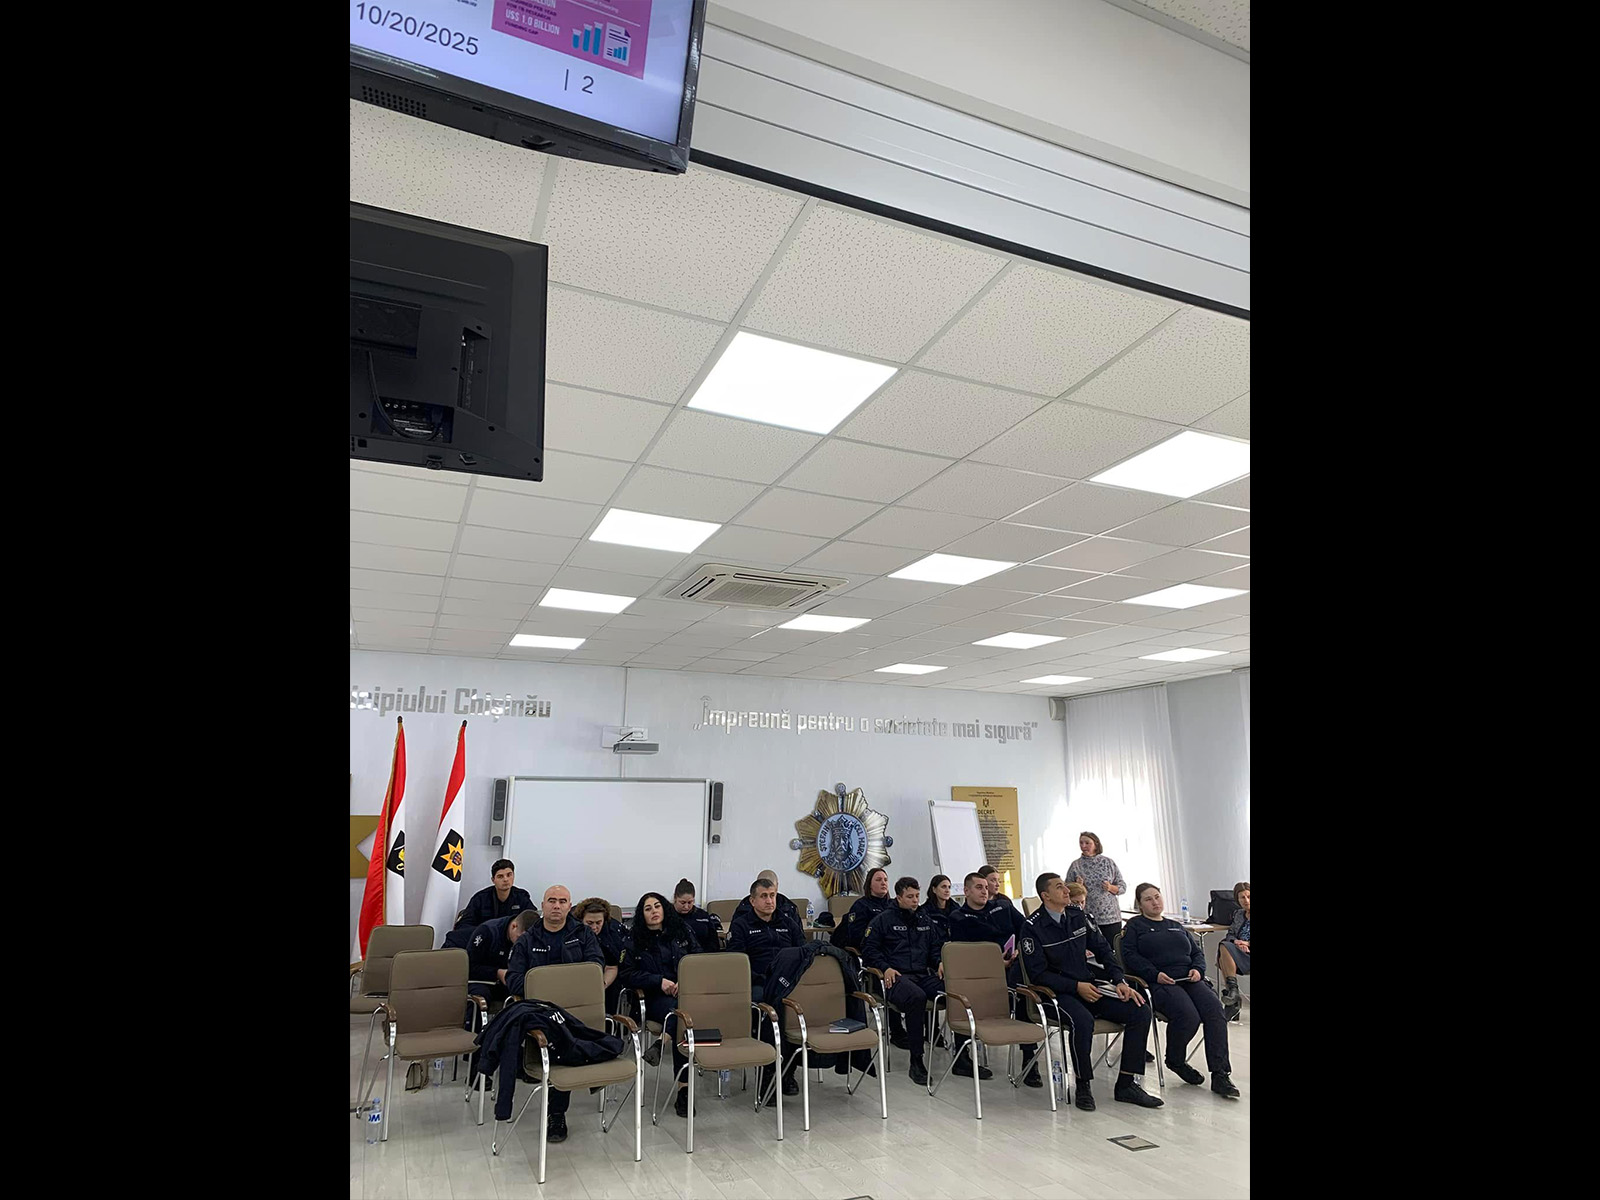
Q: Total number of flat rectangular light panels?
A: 12